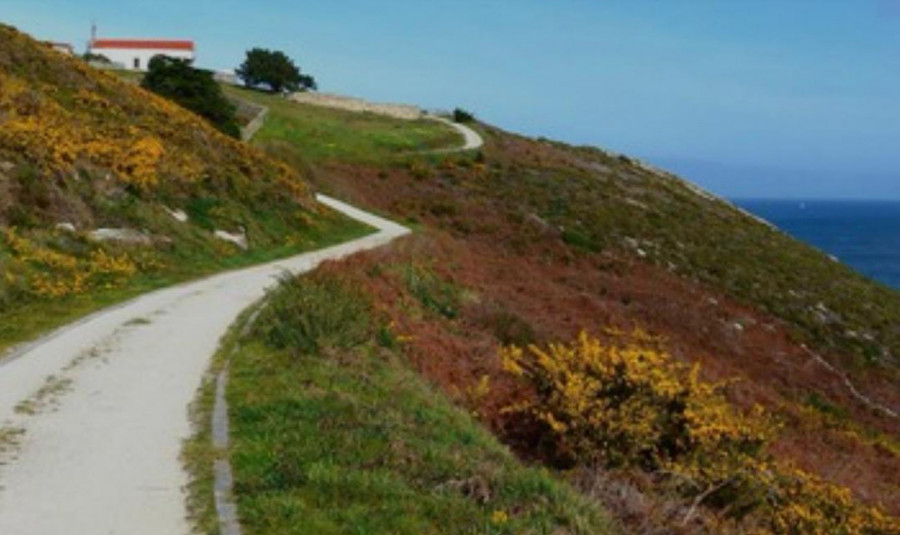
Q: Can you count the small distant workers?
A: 0